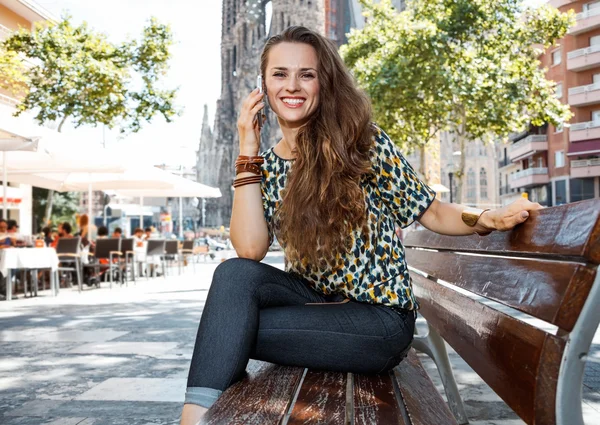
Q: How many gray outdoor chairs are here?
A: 6